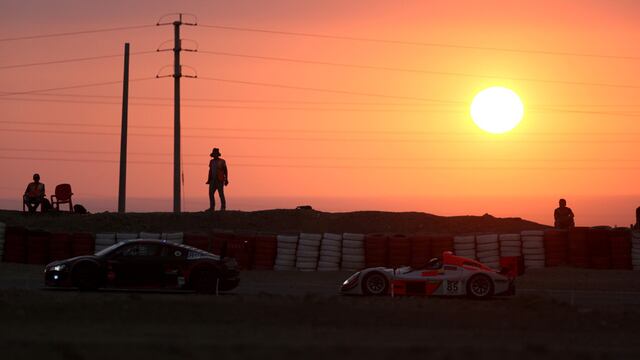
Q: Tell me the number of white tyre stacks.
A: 14